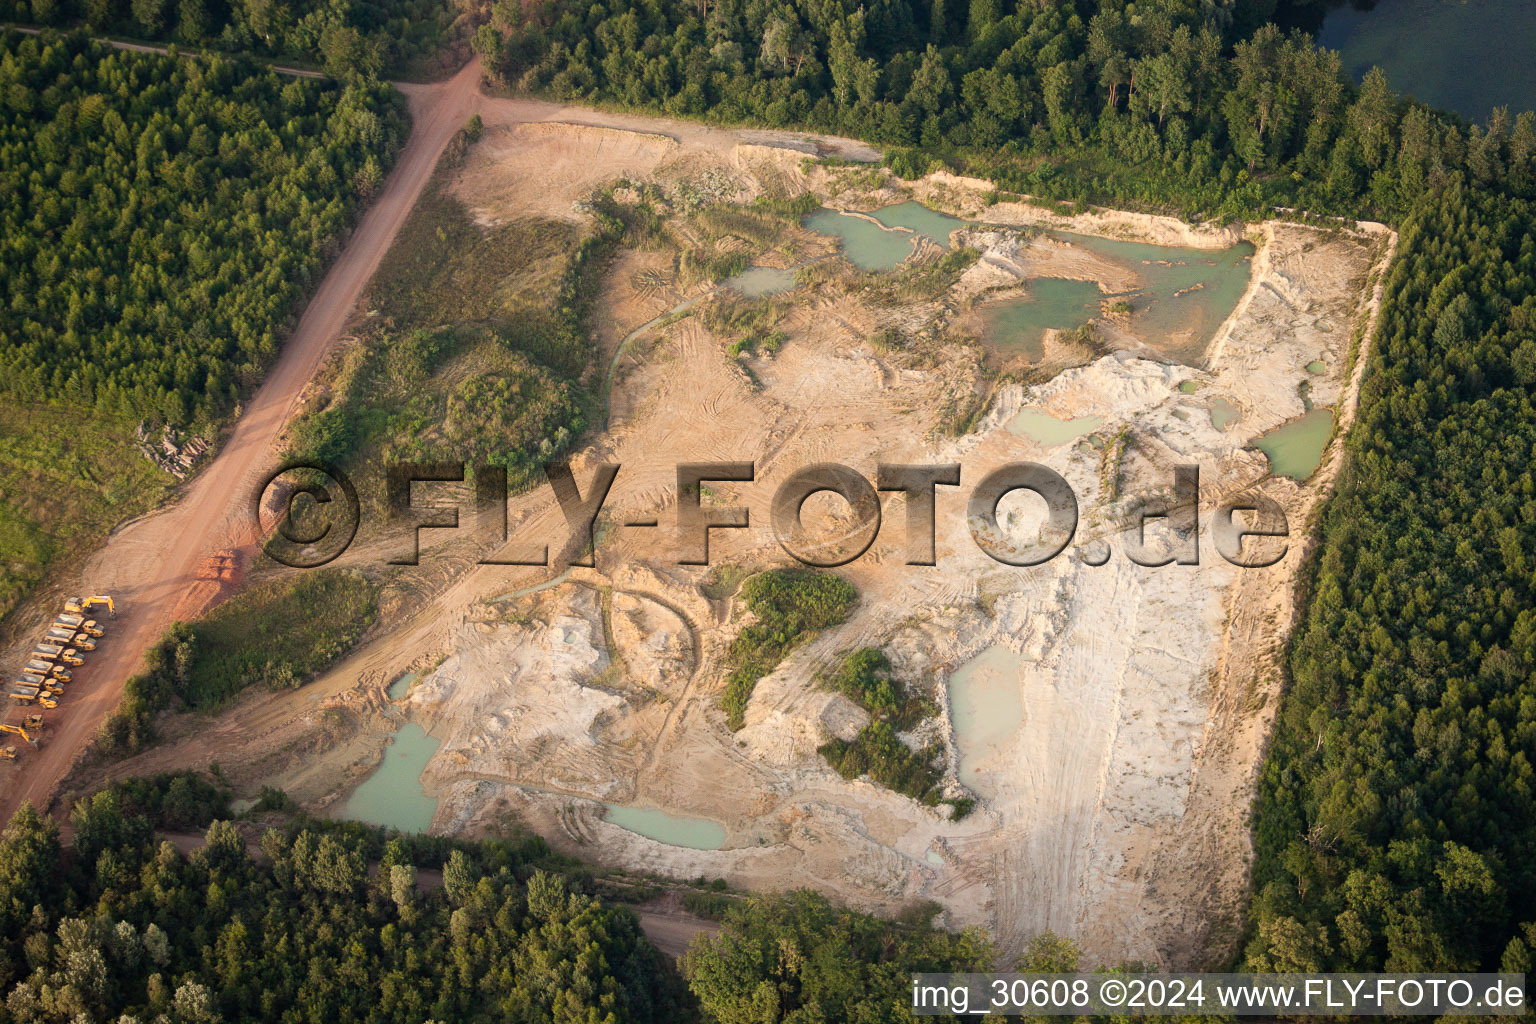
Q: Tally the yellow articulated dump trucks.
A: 6